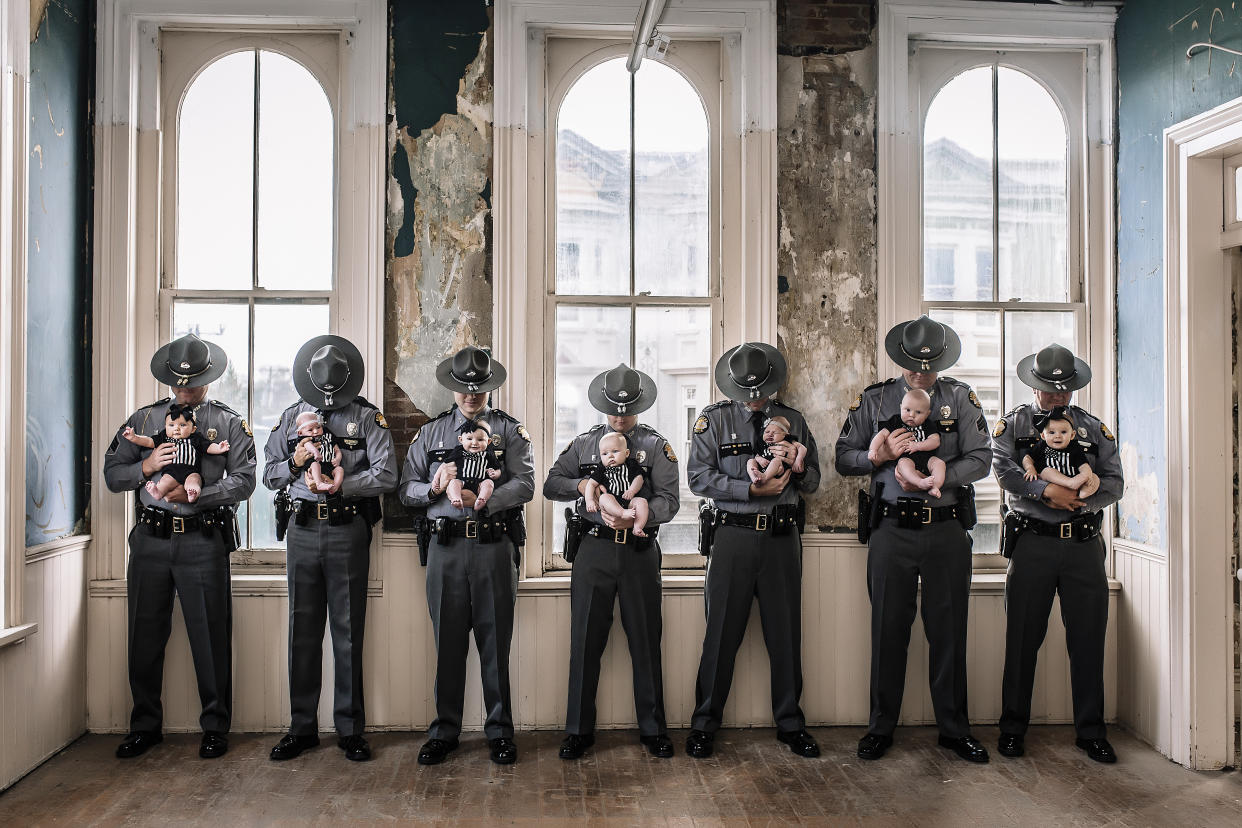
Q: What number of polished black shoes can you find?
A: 14